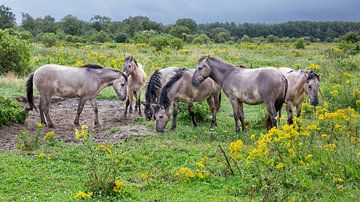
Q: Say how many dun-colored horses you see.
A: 6